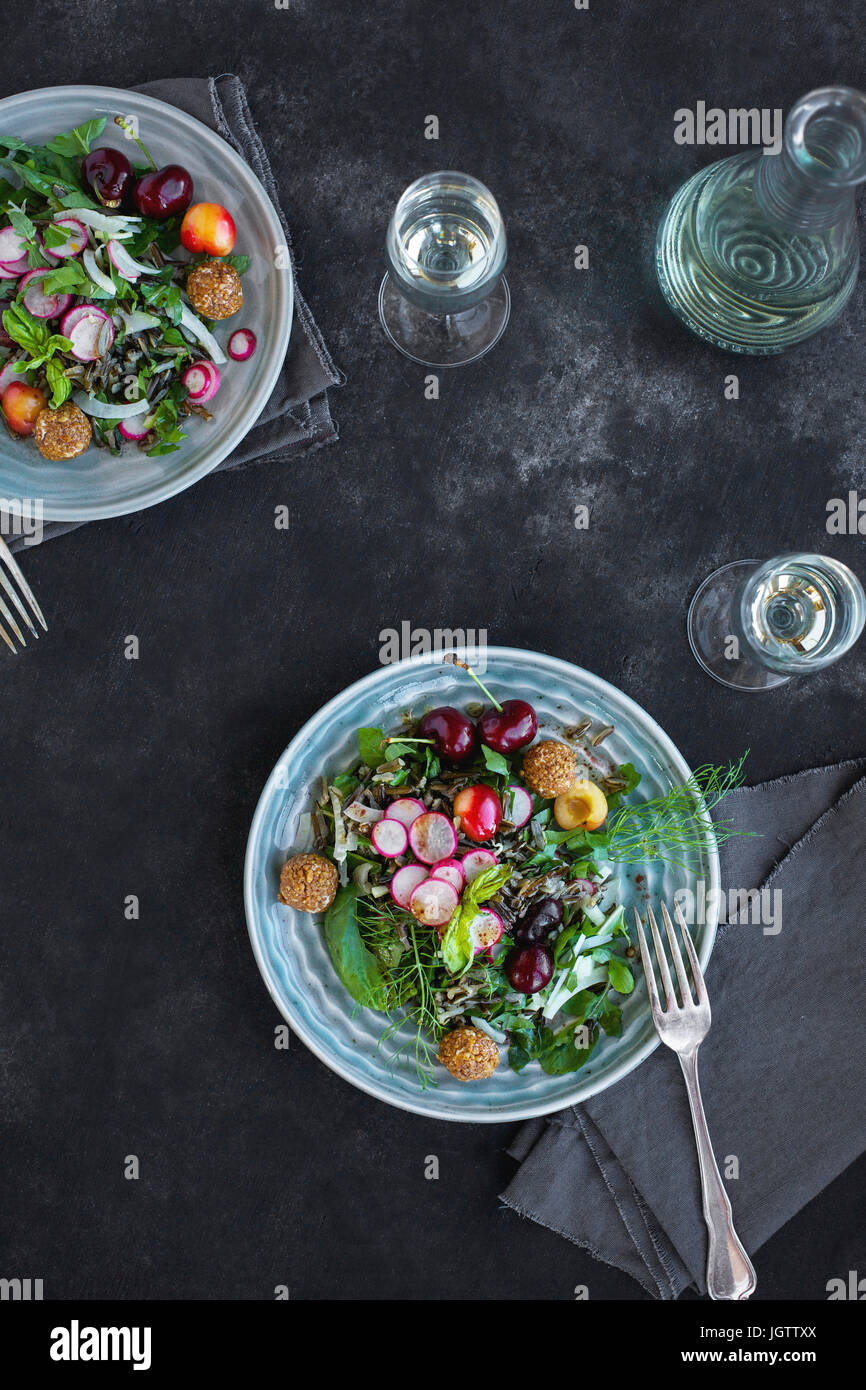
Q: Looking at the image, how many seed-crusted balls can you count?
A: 5